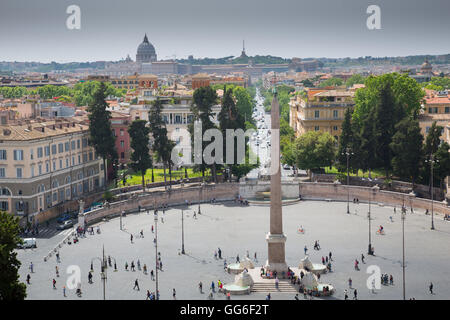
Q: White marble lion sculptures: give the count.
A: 4